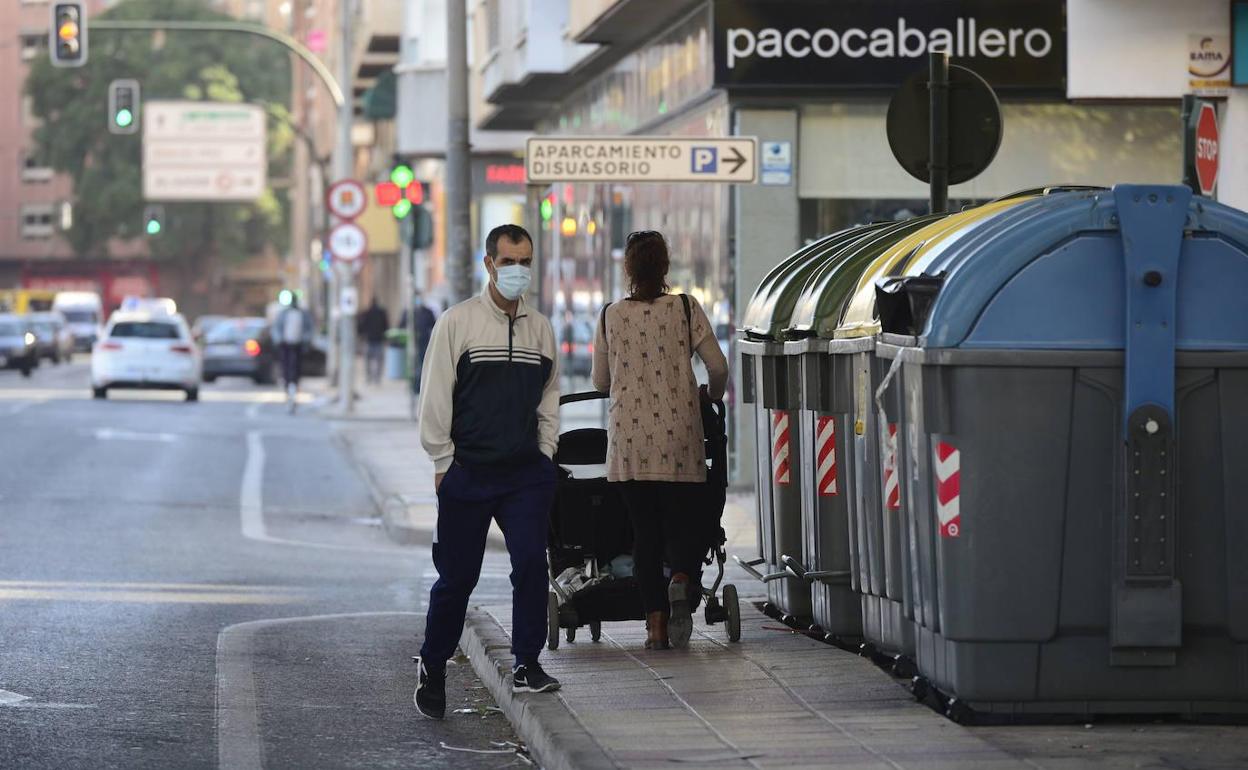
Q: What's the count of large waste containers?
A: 4